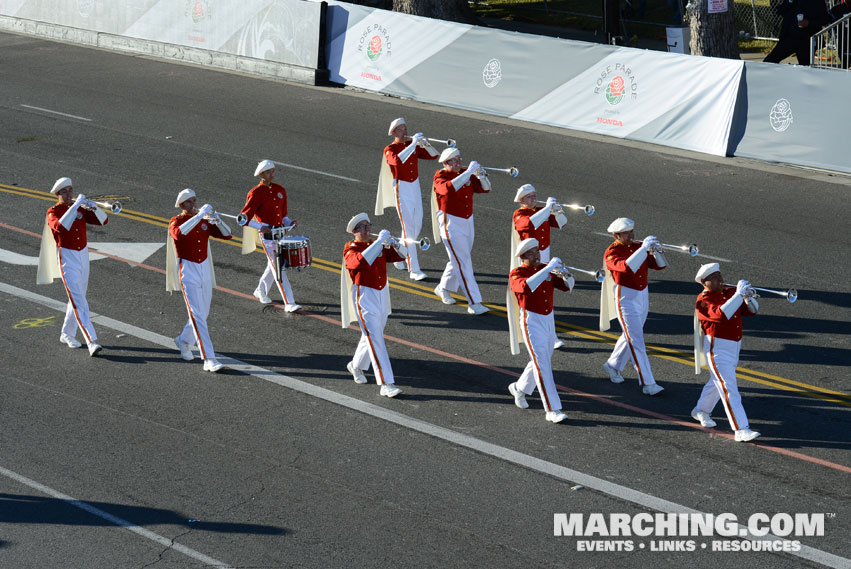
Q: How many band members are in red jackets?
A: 10